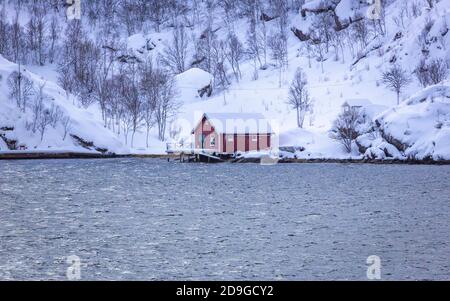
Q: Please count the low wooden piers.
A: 1